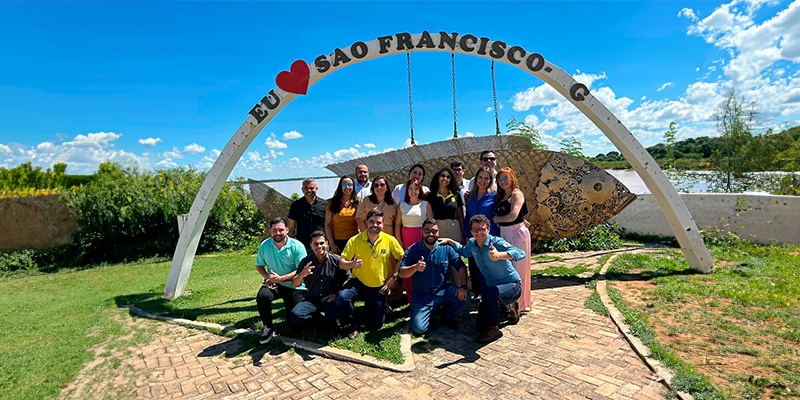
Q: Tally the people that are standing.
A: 11